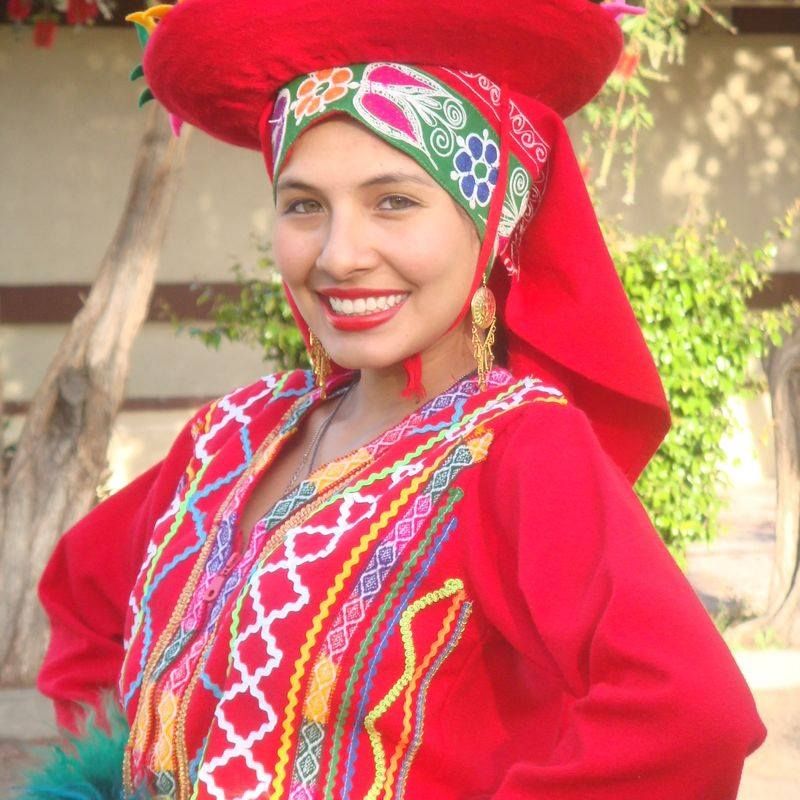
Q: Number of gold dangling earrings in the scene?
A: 2